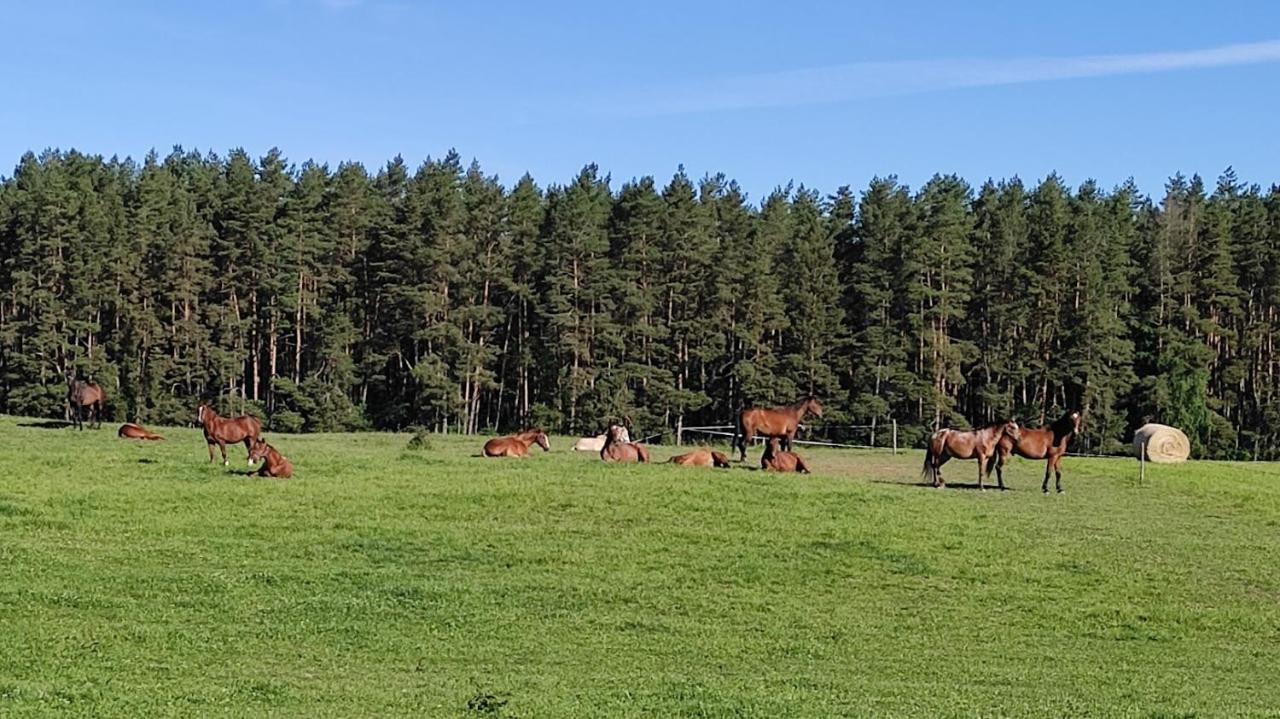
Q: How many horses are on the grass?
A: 12